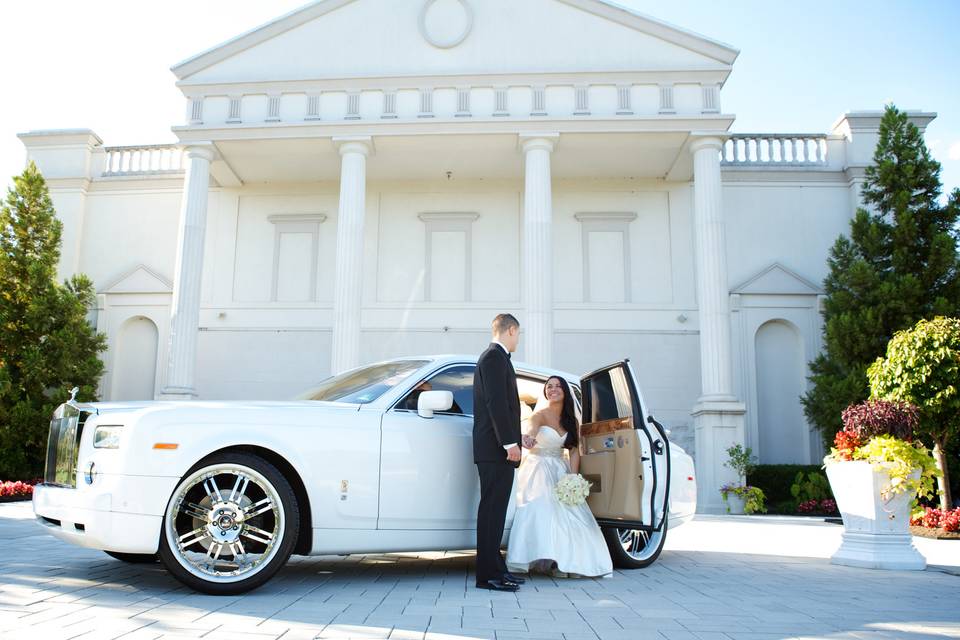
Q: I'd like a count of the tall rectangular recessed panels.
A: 3